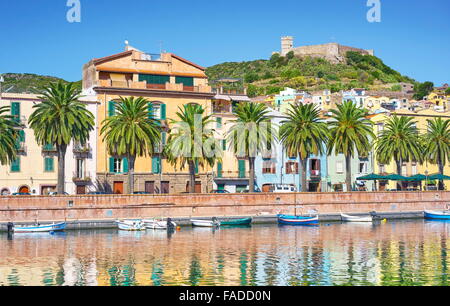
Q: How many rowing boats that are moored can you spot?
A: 8